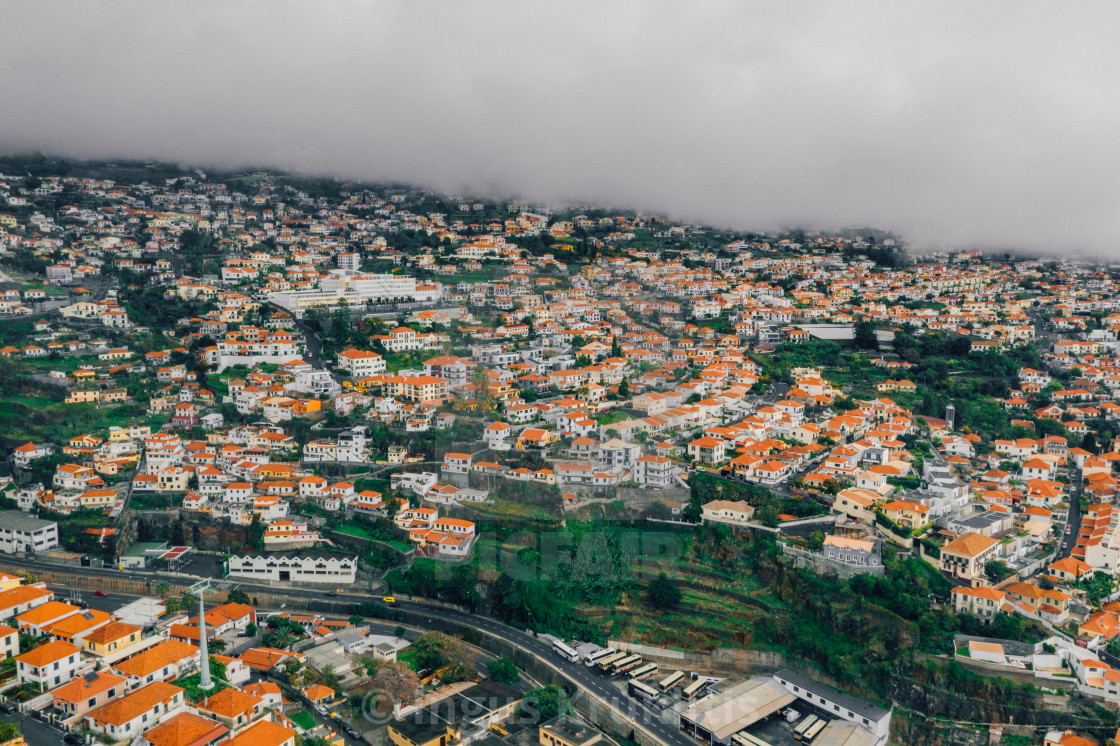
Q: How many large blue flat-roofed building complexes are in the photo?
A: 0